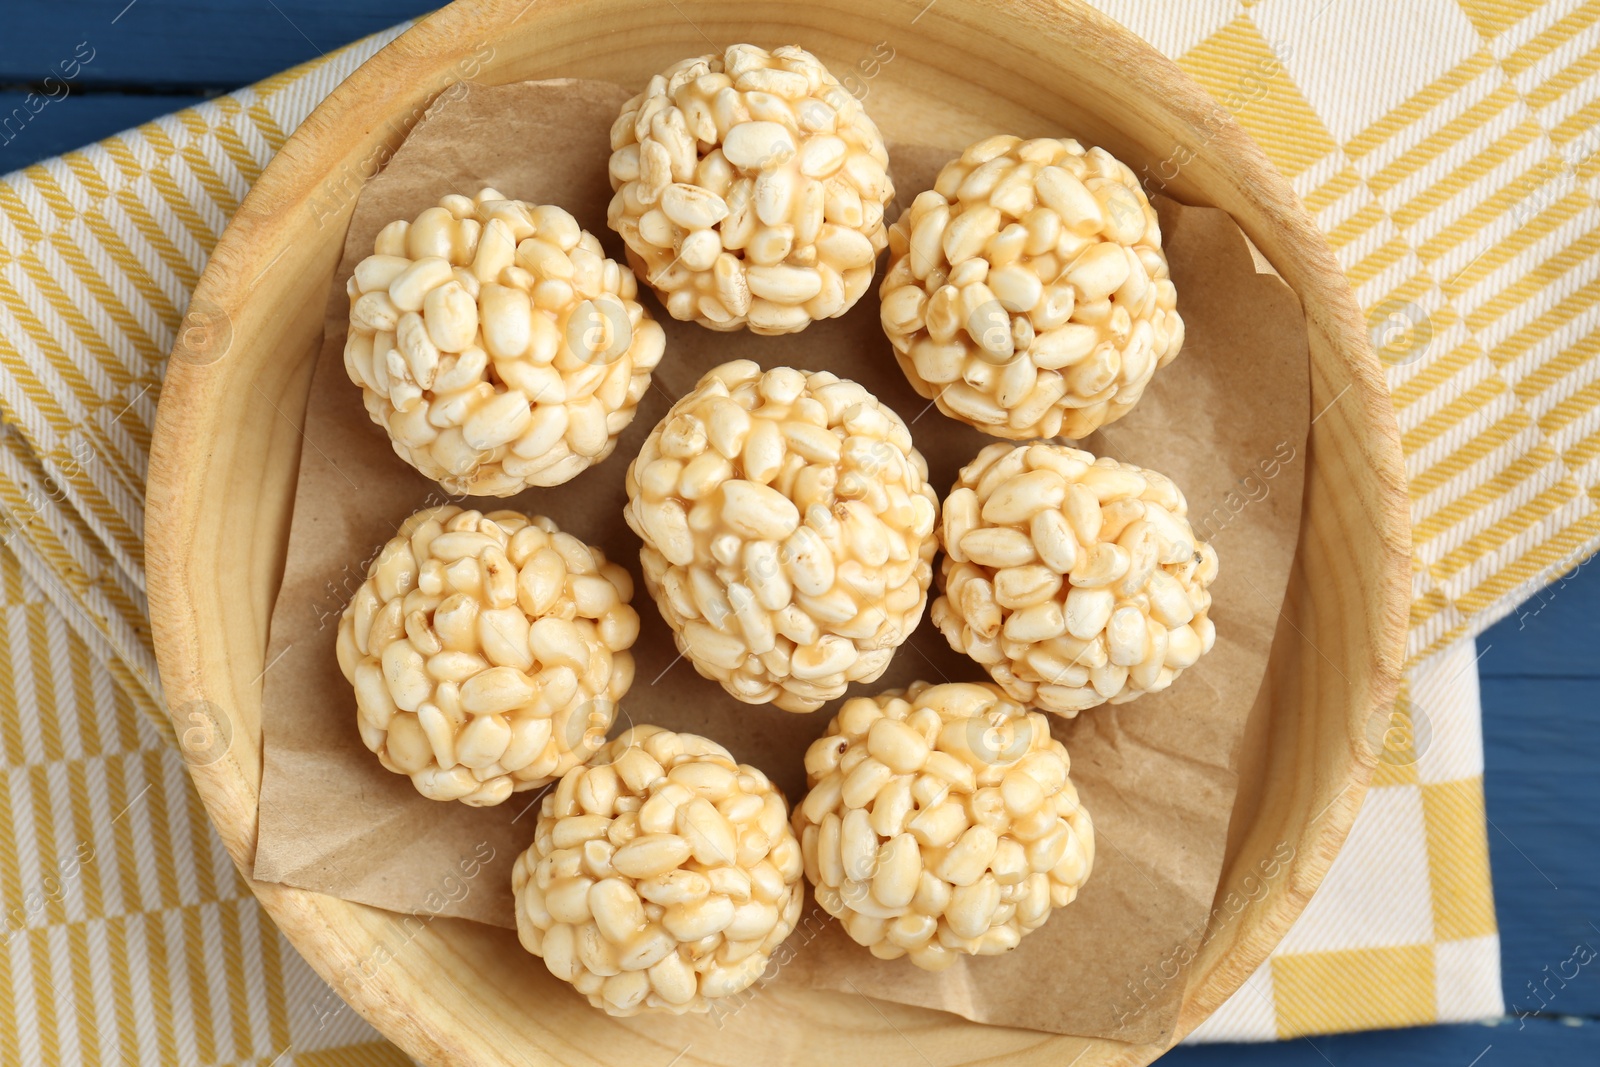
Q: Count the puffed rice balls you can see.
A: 8